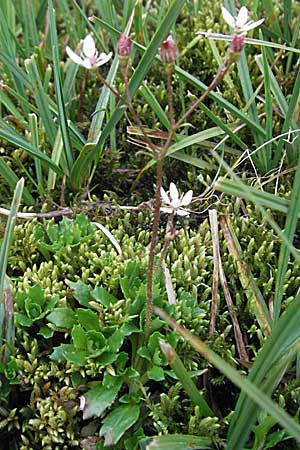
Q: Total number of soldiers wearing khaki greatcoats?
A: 0